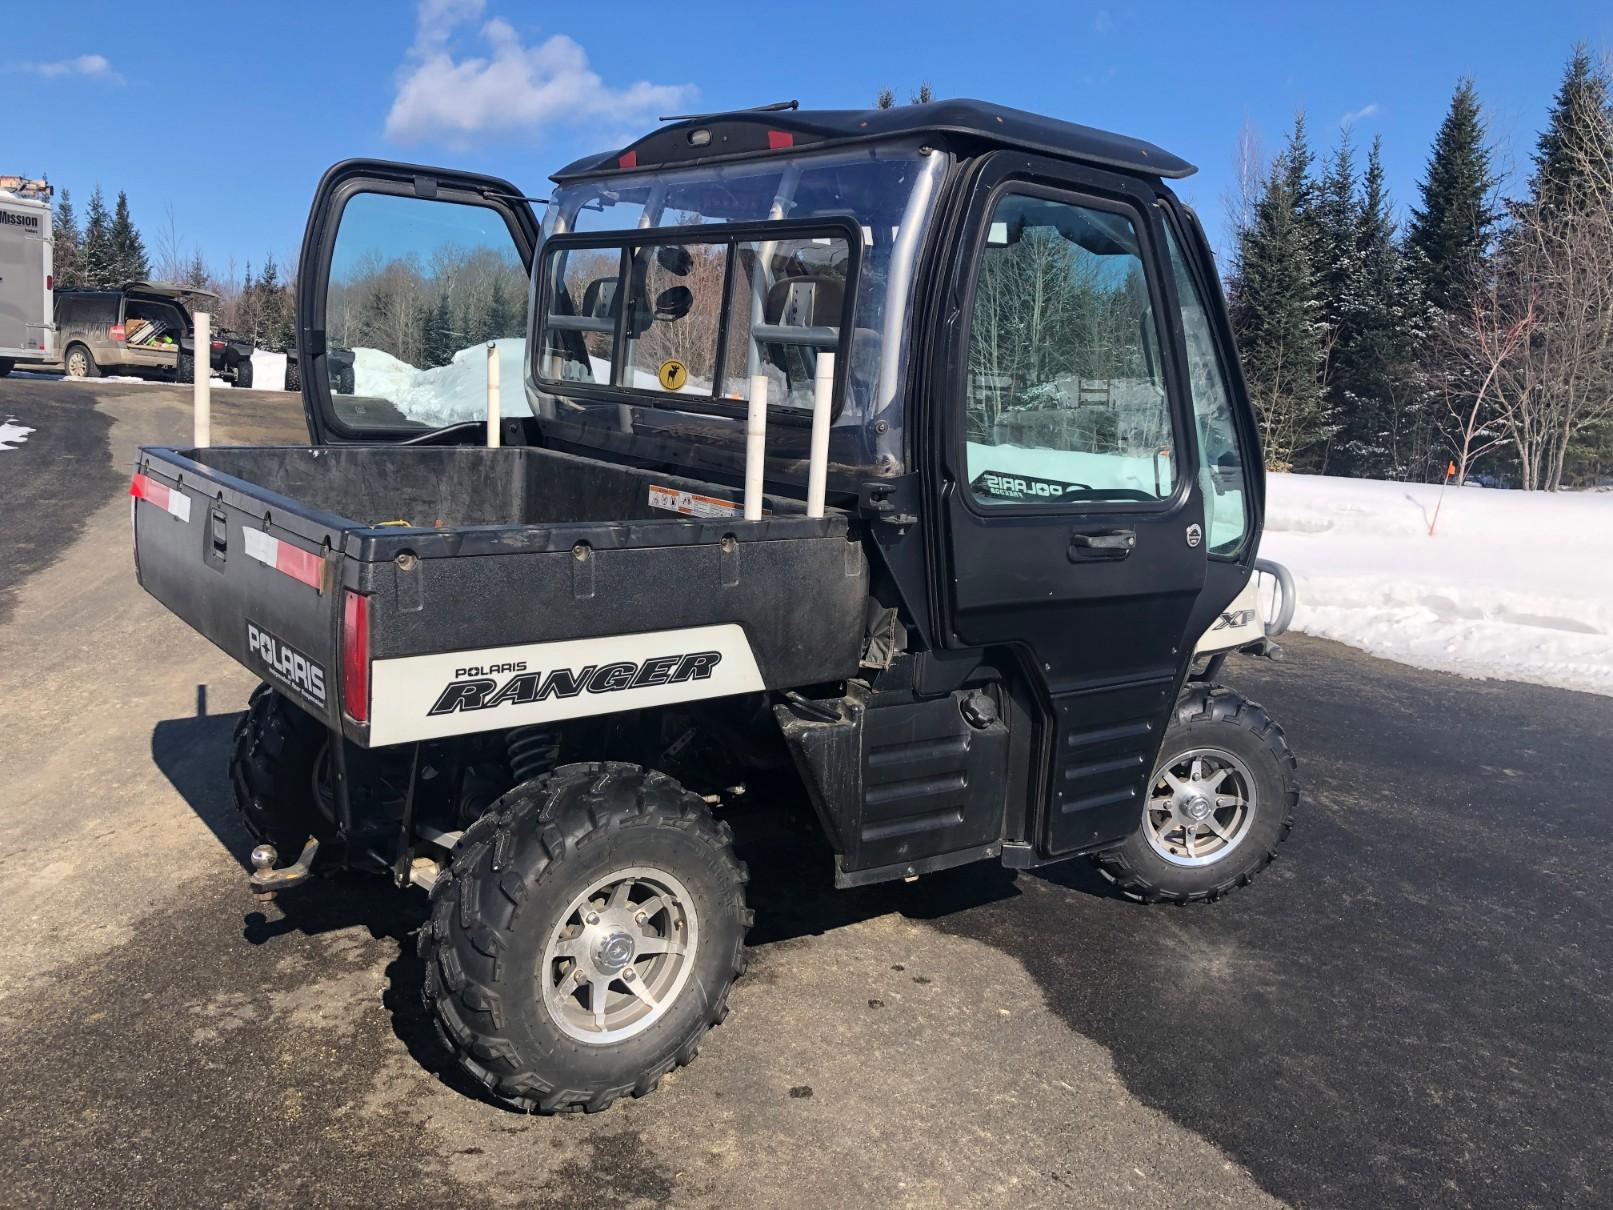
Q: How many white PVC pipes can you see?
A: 4